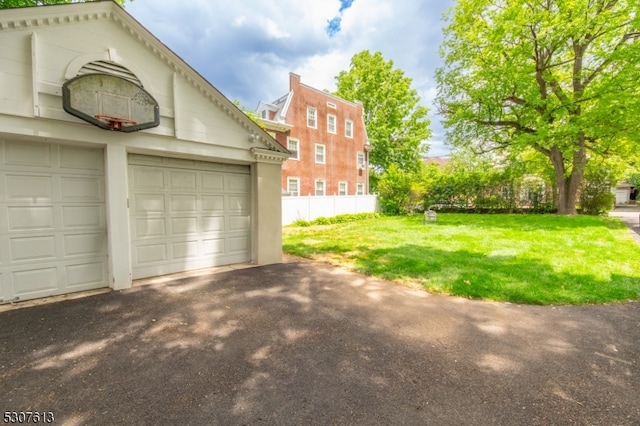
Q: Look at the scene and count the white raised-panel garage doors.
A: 2